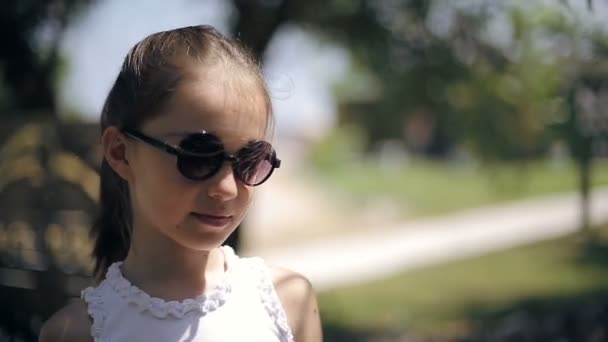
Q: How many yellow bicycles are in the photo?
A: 0